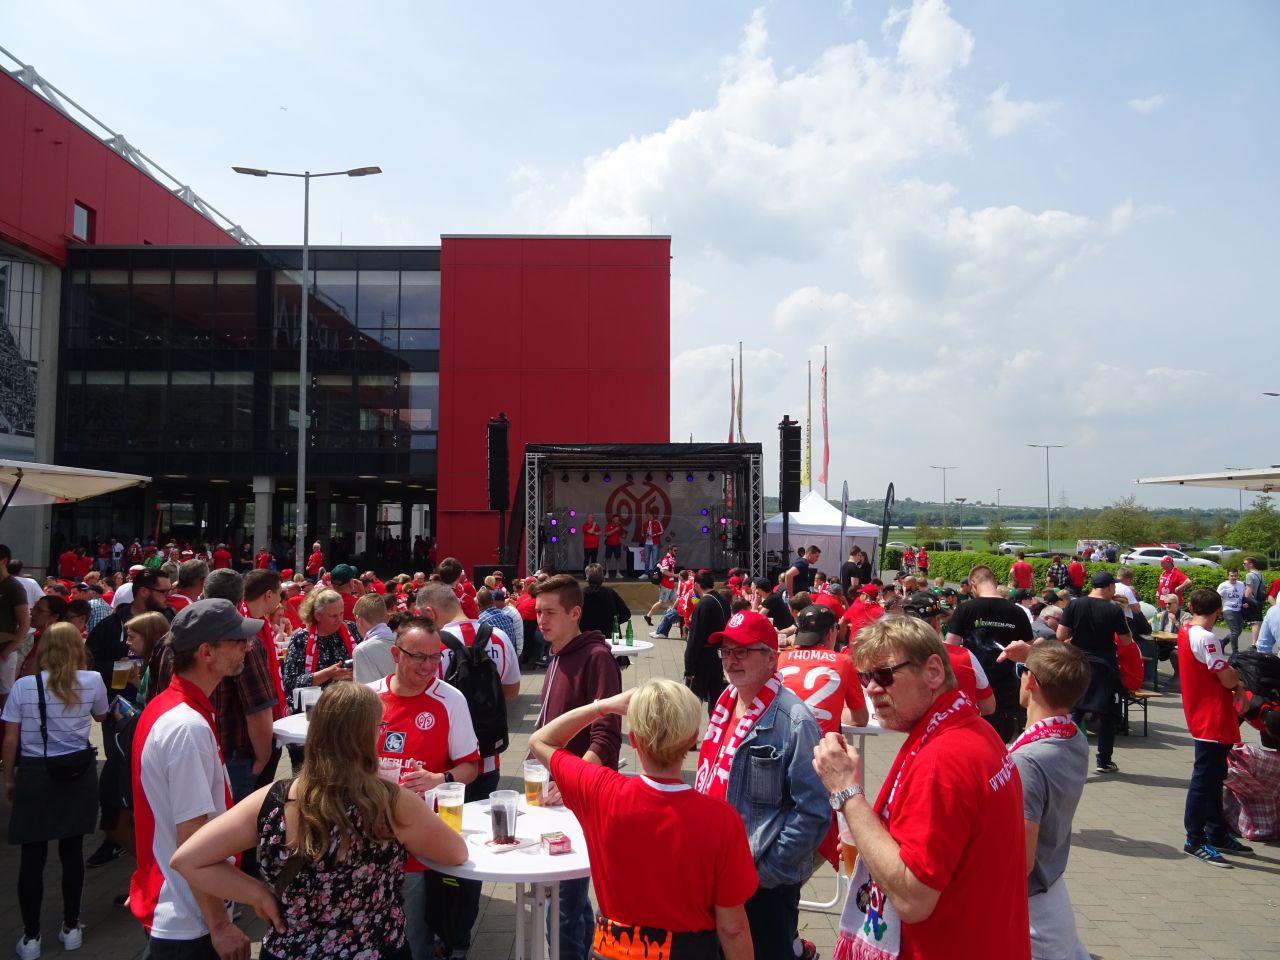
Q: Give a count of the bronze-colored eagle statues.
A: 0